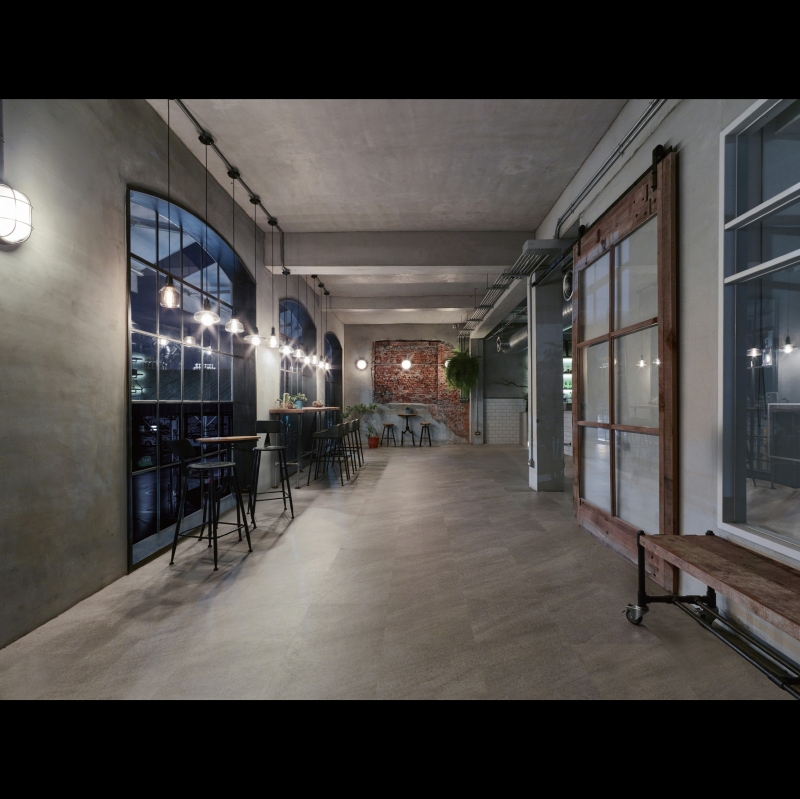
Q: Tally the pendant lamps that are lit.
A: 11